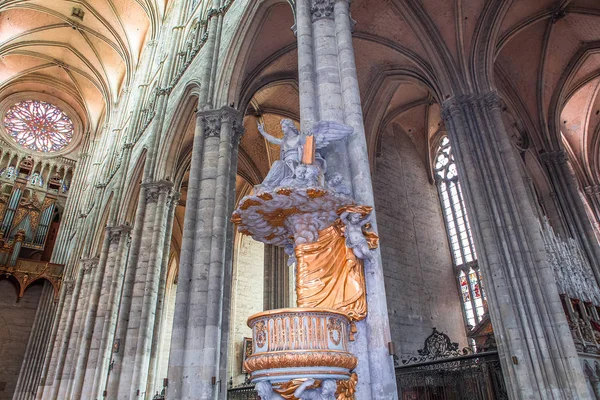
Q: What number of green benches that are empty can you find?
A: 0